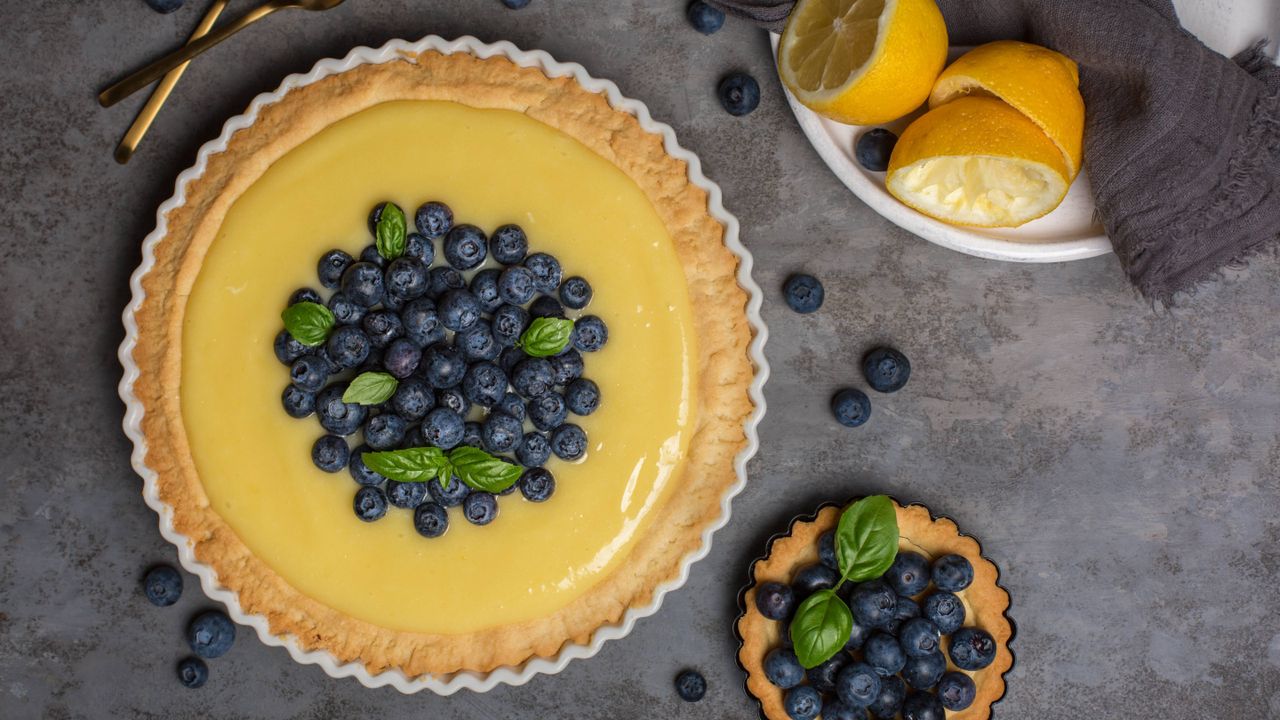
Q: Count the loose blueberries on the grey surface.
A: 11